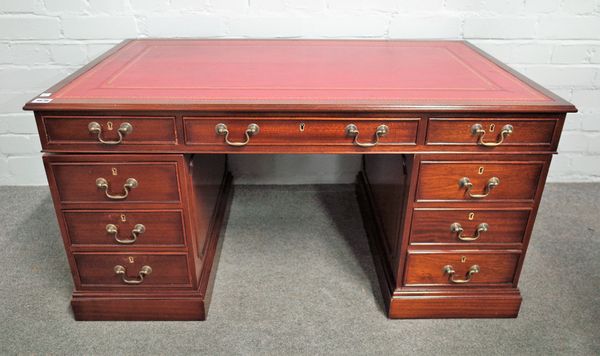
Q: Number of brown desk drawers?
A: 9